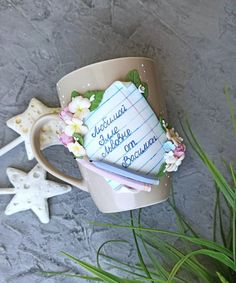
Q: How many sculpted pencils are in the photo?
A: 2